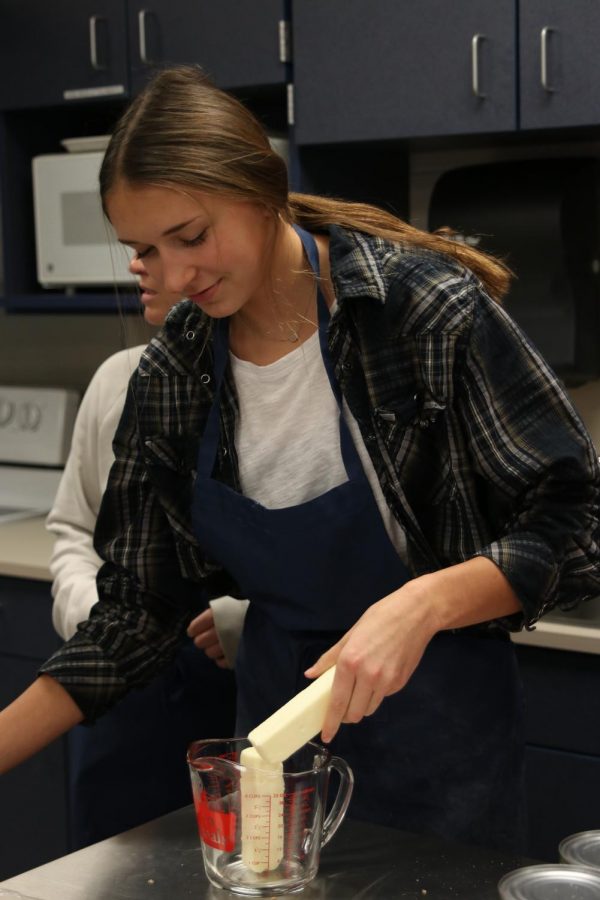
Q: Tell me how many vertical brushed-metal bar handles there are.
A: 4